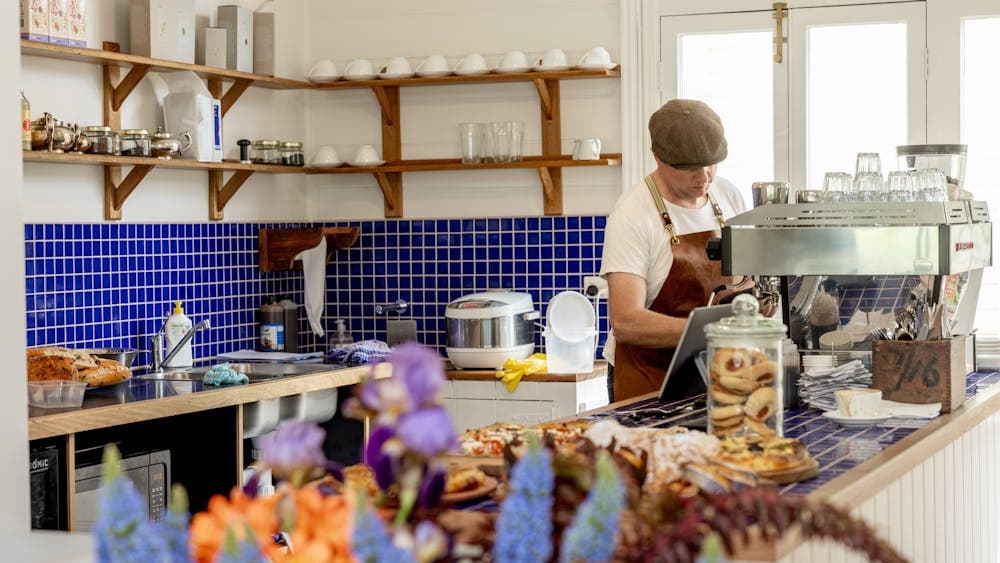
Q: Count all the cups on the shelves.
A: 10